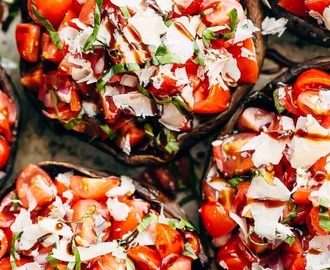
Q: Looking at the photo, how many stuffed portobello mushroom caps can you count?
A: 5